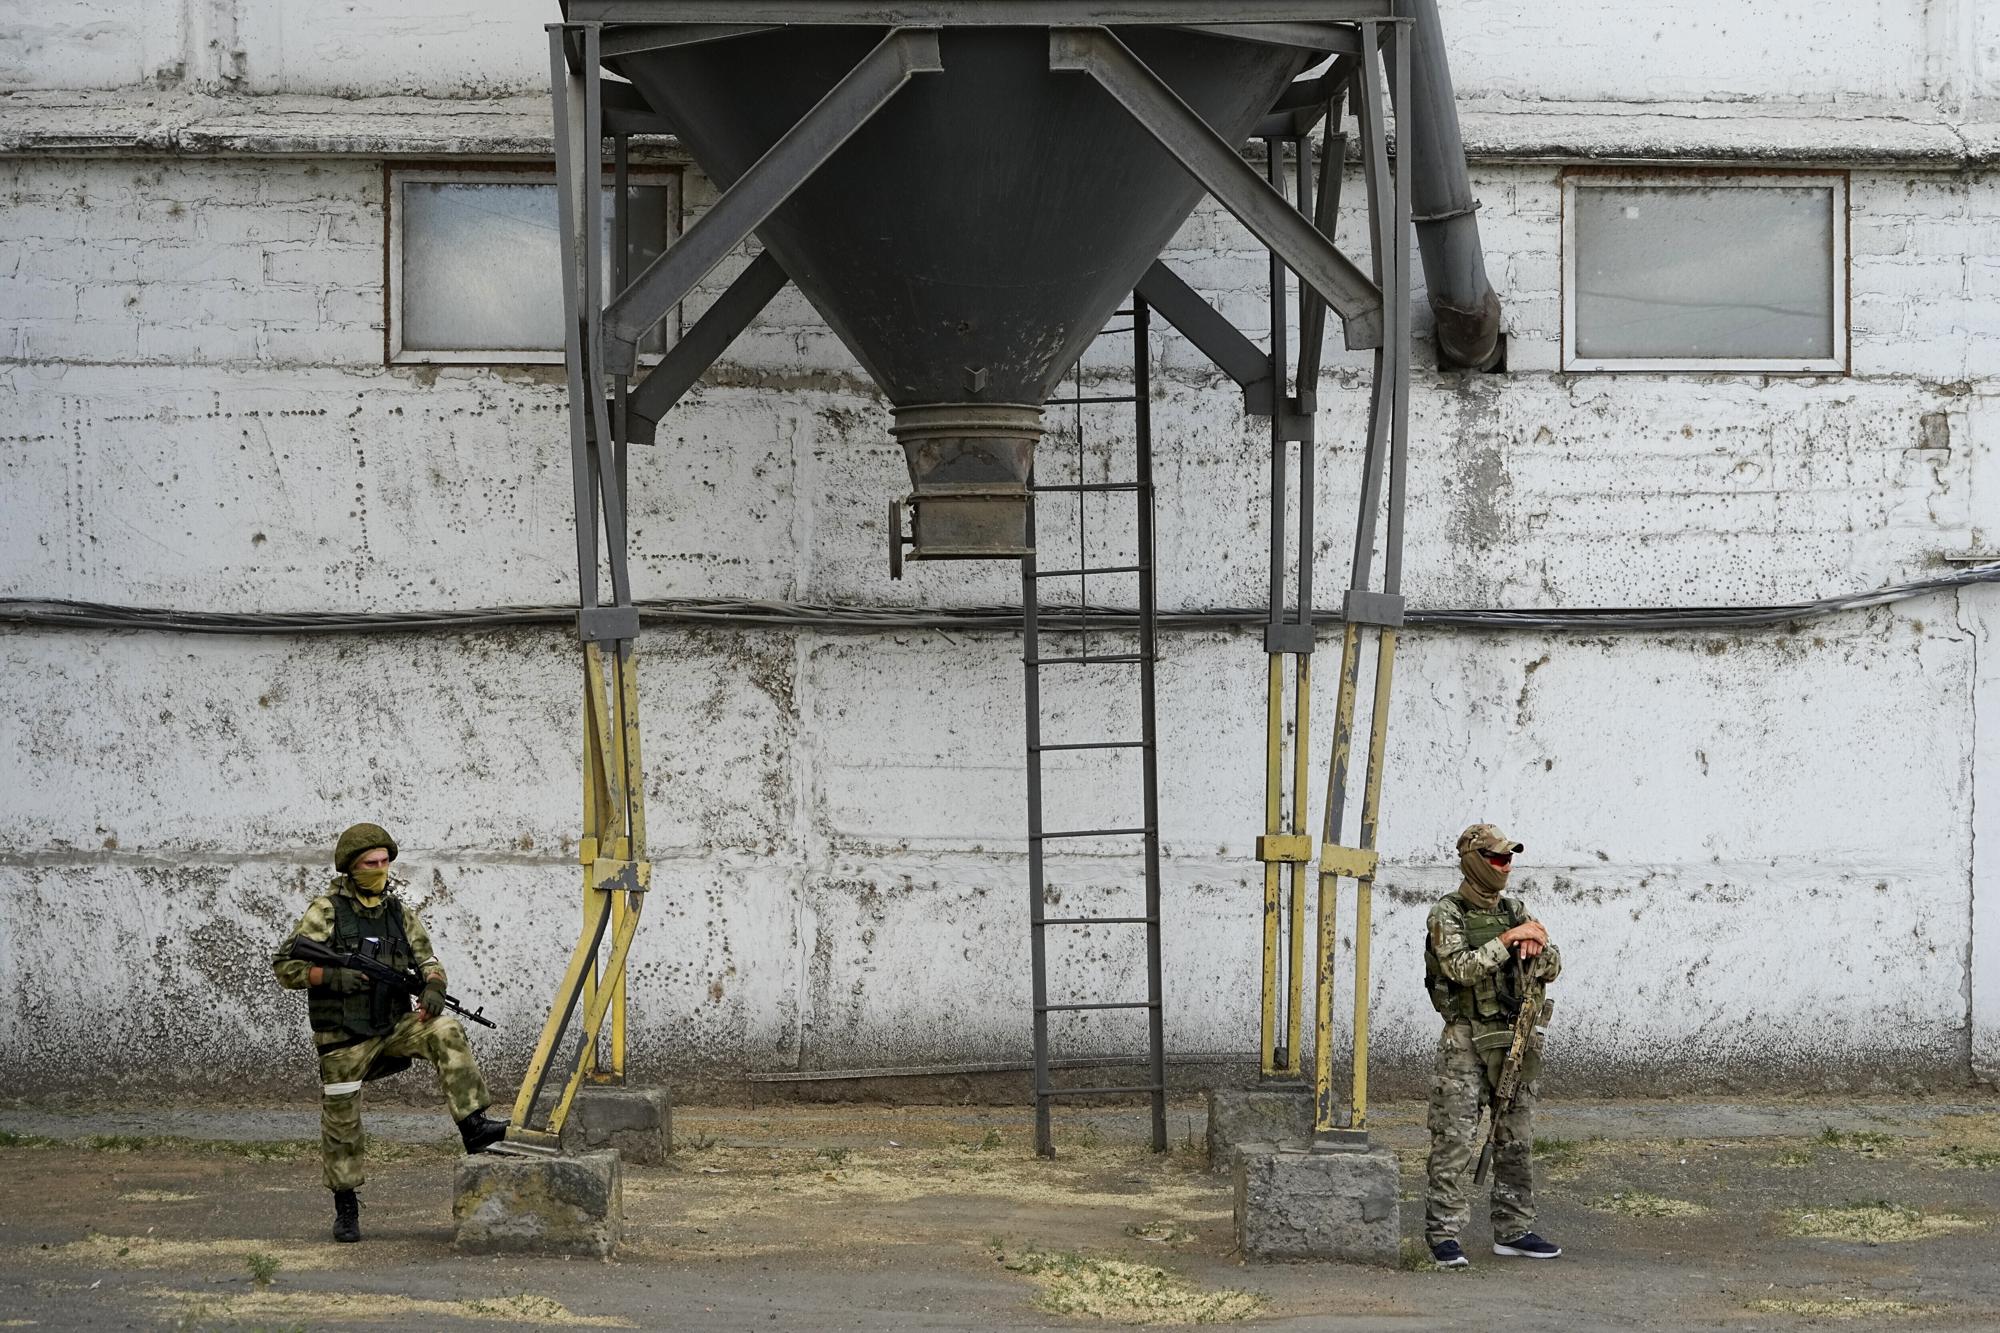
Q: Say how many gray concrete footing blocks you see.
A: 4